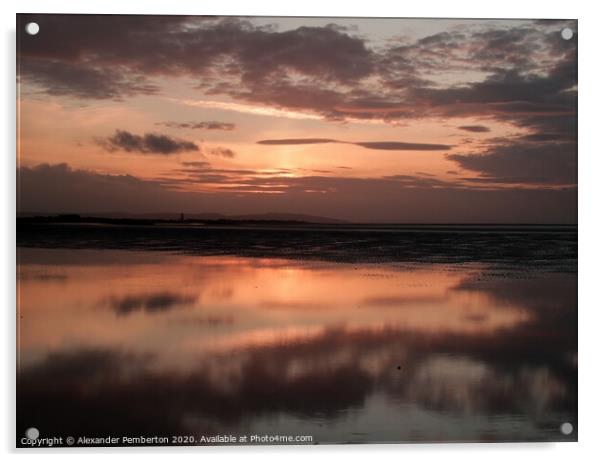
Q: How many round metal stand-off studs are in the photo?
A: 4